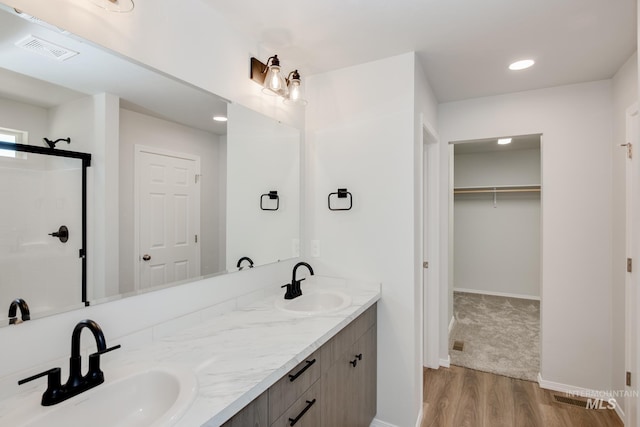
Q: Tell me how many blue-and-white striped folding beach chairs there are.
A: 0